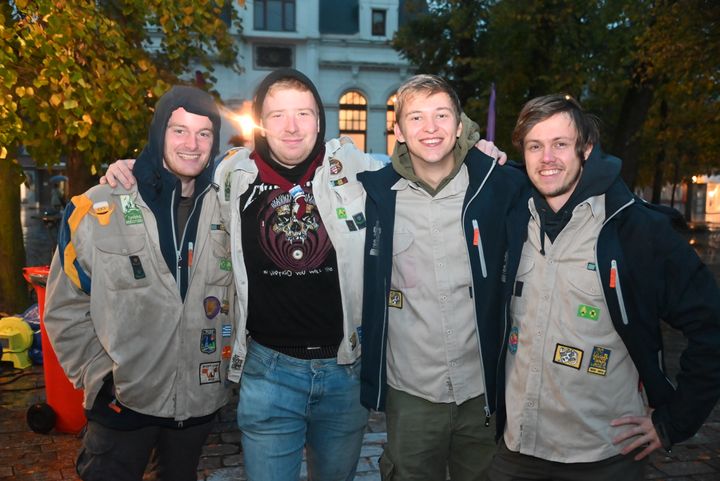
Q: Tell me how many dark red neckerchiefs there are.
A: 1